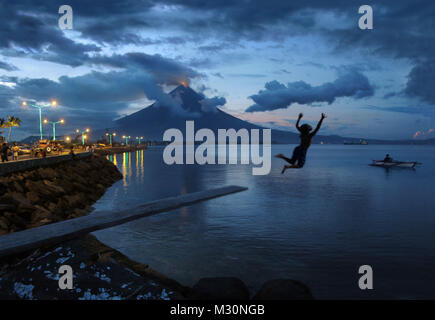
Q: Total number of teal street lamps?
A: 6